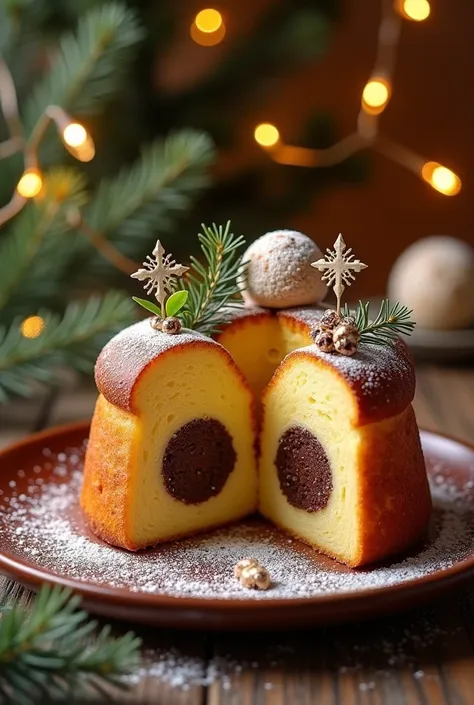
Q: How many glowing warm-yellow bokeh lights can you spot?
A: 8